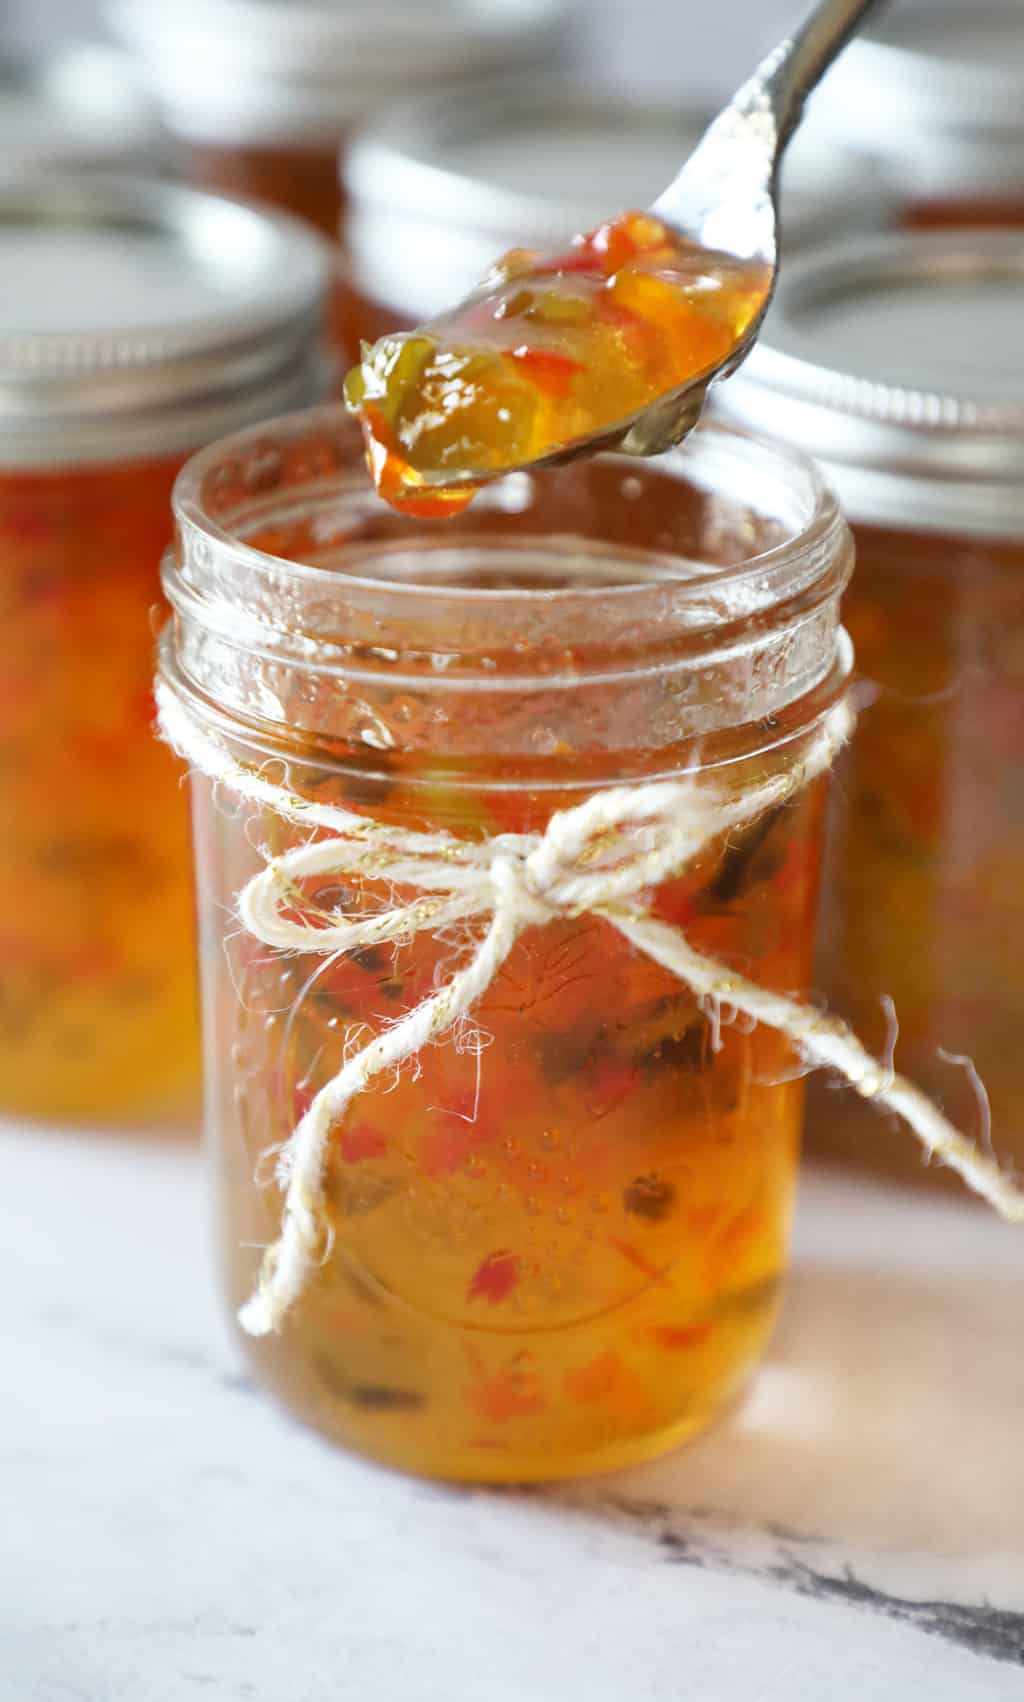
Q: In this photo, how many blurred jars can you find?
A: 6